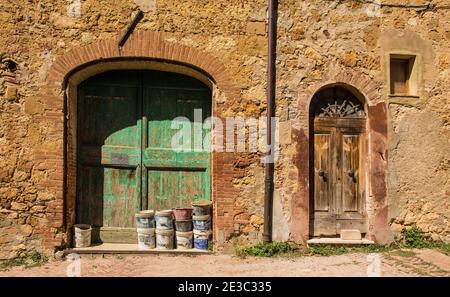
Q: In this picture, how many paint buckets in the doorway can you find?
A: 11